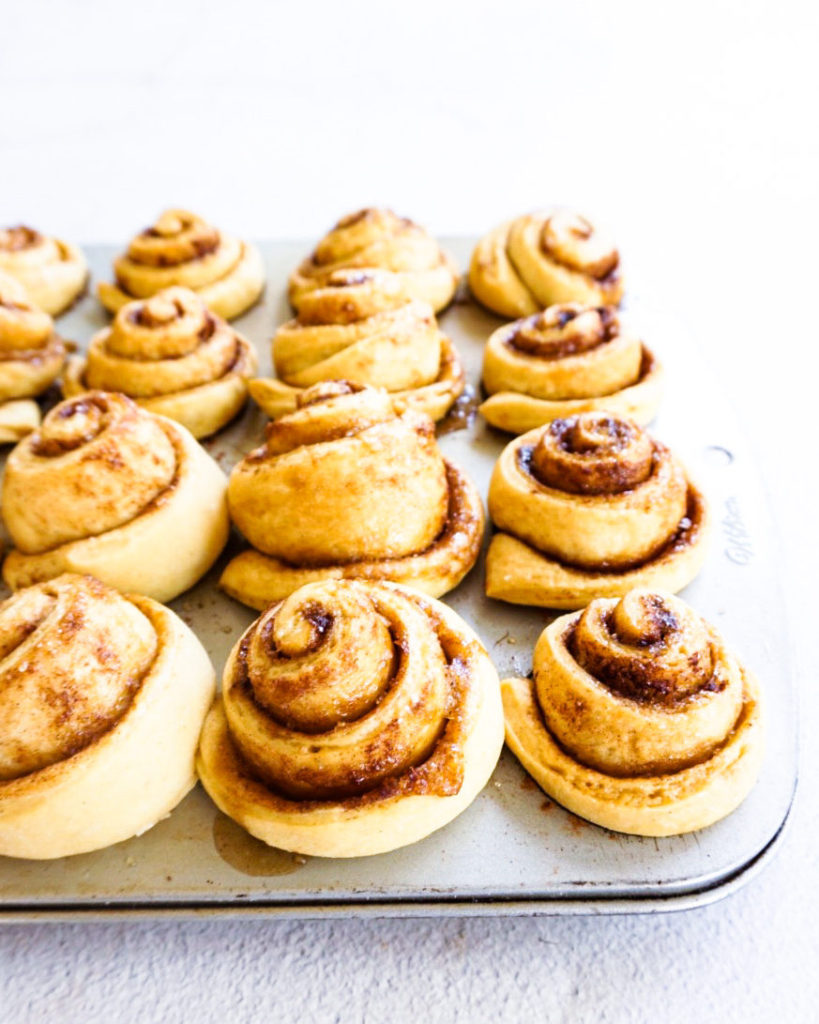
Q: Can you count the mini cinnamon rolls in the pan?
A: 14